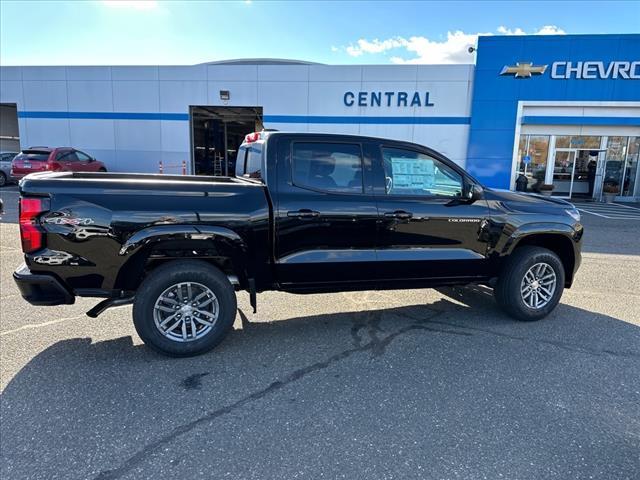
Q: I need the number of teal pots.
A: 0